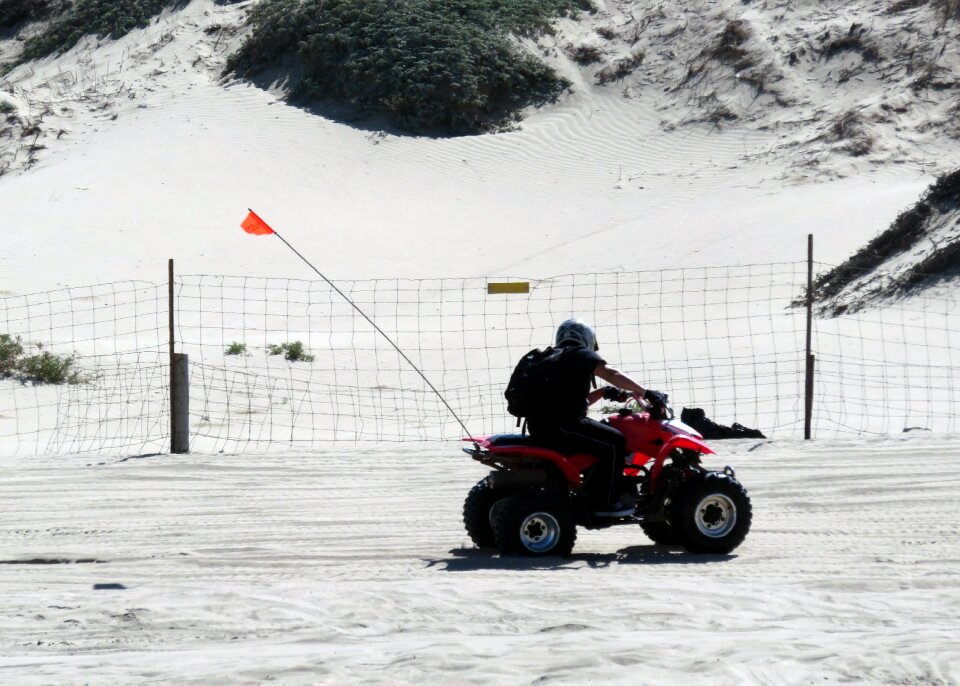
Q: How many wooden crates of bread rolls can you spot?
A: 0